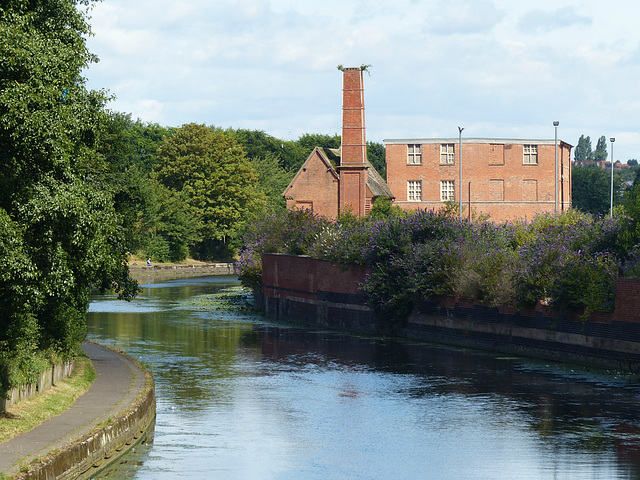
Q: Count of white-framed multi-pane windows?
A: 5